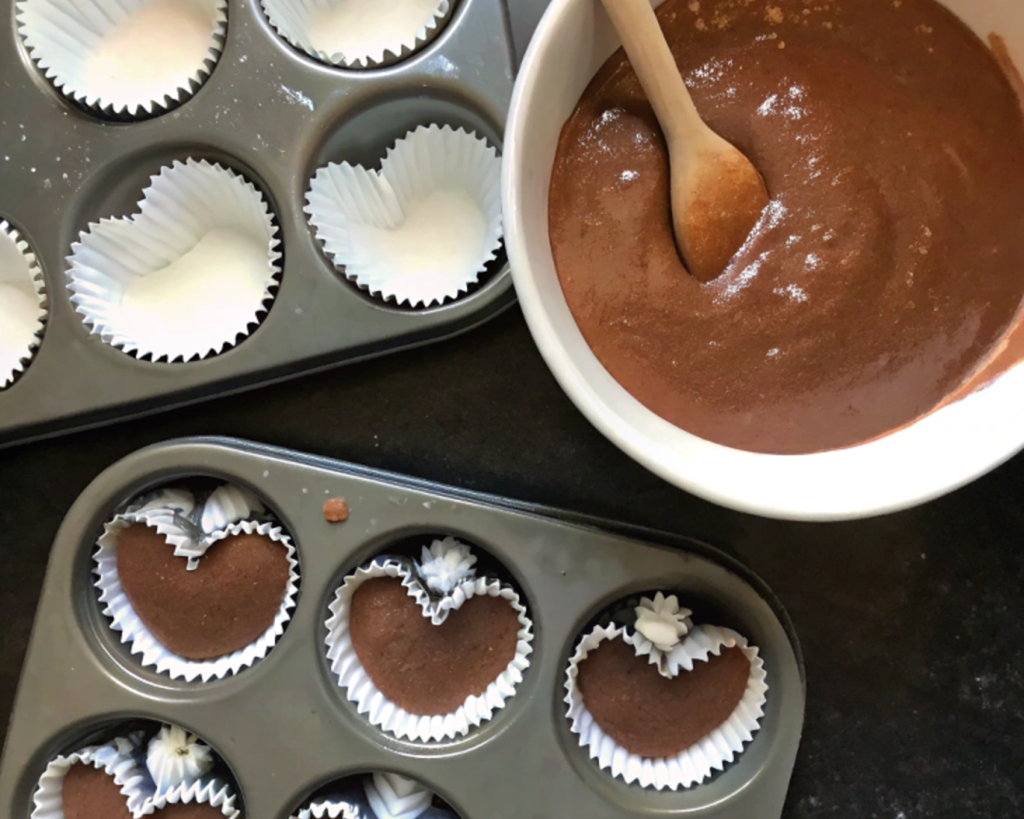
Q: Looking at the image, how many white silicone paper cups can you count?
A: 10